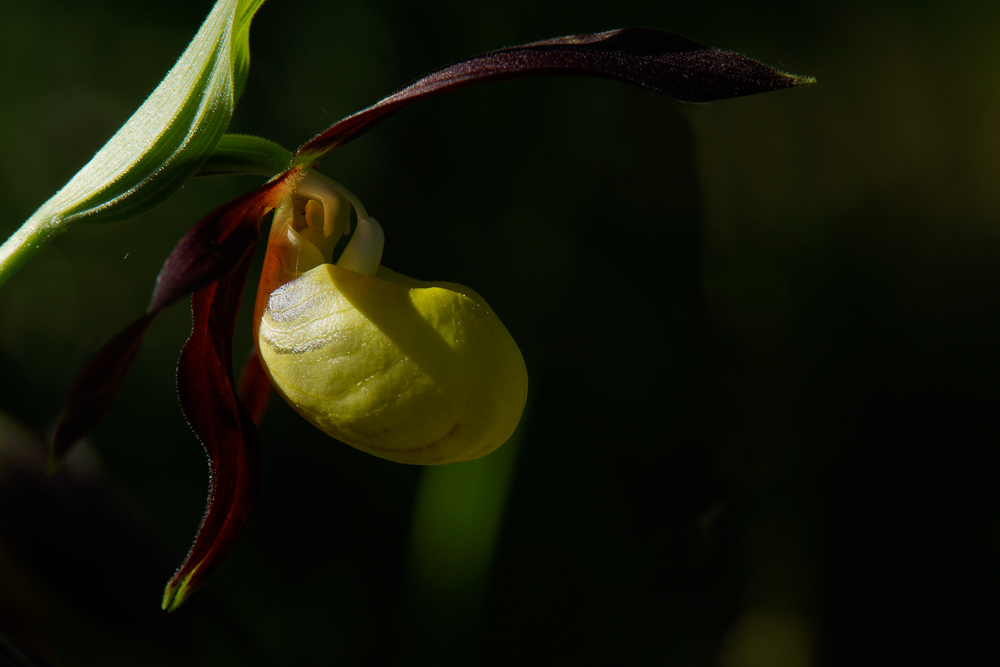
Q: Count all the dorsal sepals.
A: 1